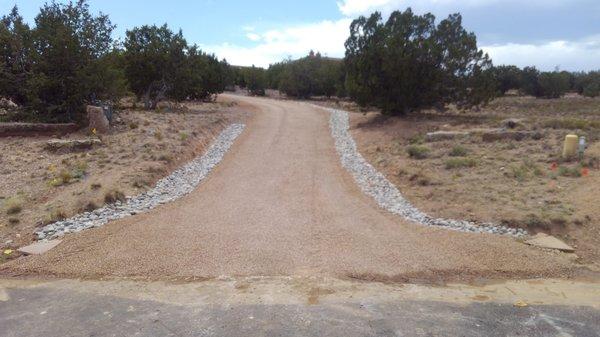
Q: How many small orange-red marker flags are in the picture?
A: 3